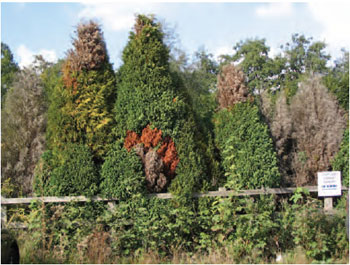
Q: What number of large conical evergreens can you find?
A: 3